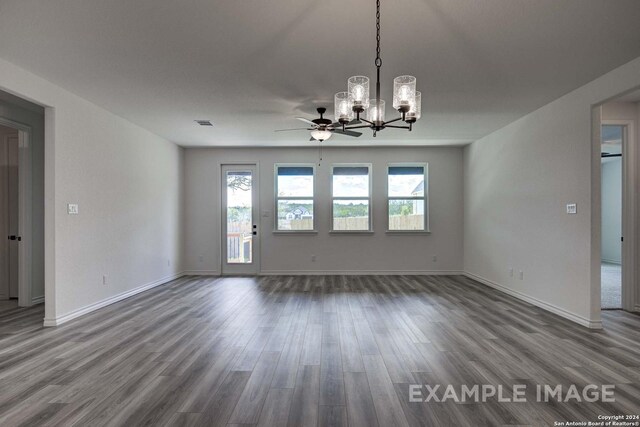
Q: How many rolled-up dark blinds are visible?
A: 3